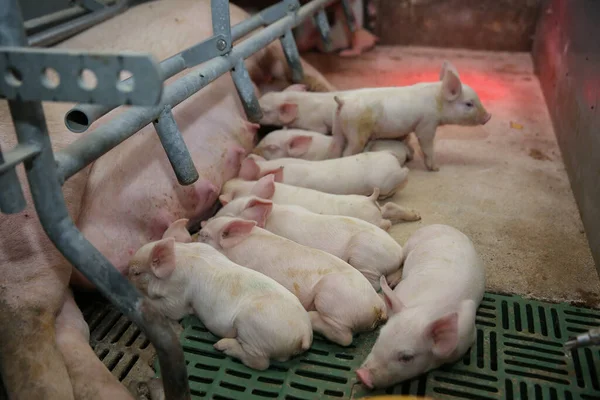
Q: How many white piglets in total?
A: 9